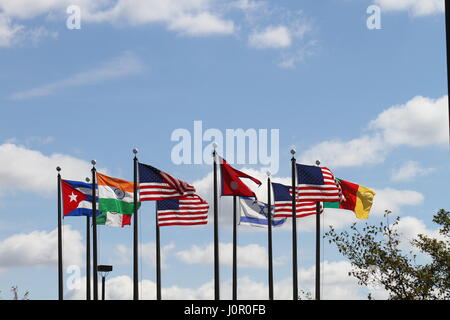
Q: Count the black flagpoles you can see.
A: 10